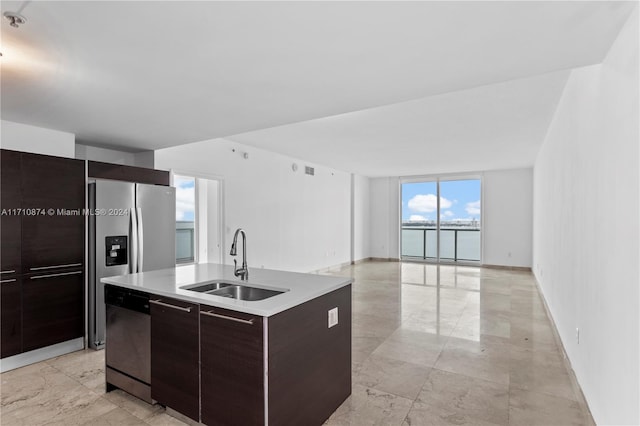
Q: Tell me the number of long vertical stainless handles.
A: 2